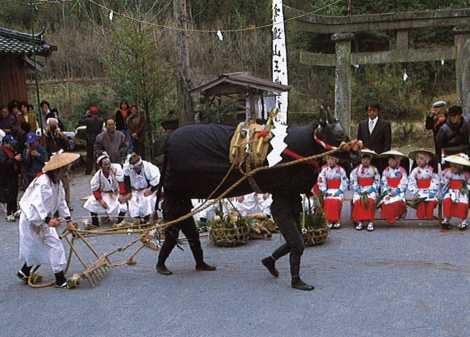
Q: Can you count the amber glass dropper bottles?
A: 0